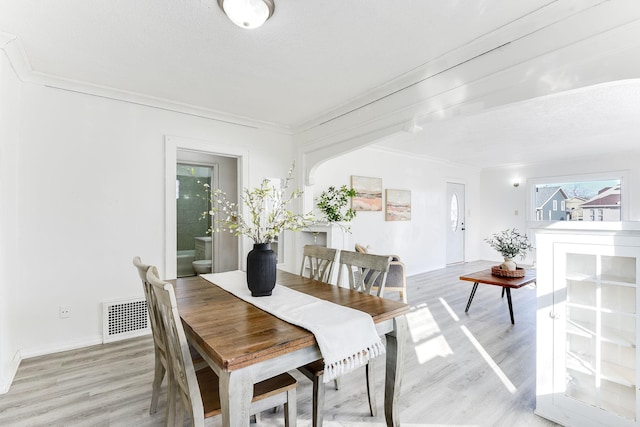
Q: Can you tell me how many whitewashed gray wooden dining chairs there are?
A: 4